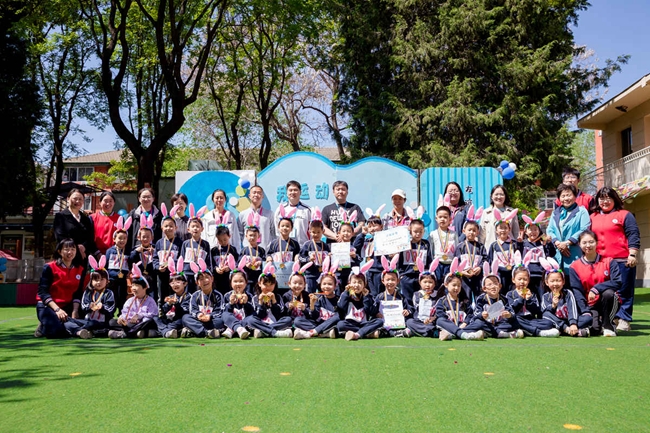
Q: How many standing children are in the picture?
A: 15